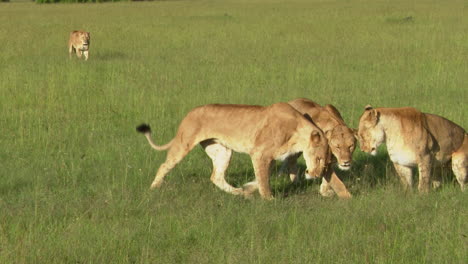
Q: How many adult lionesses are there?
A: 4